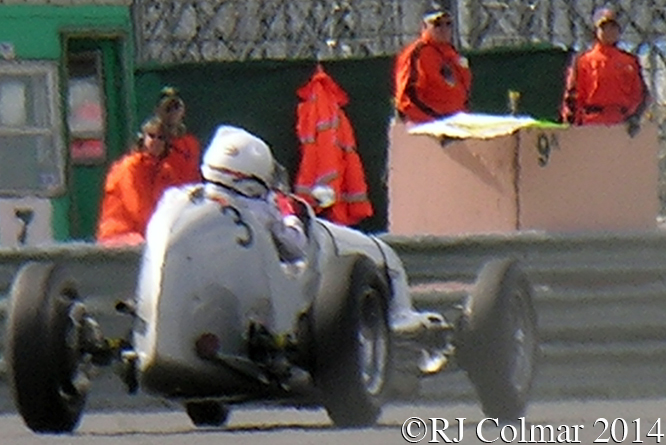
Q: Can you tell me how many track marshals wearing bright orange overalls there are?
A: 4